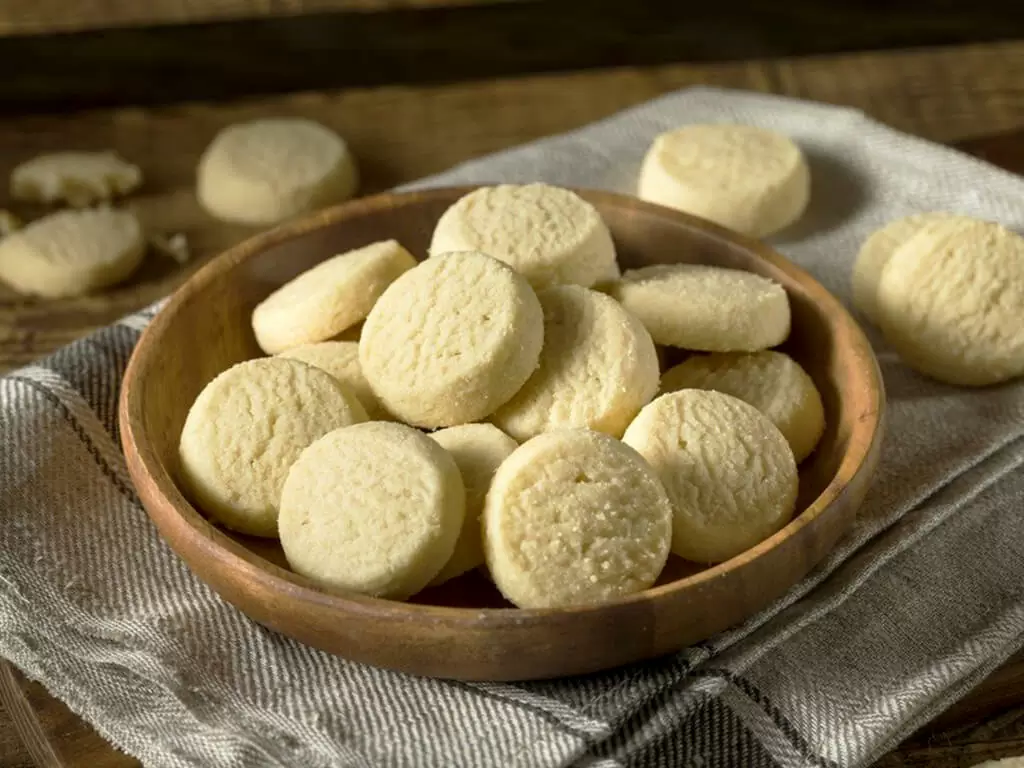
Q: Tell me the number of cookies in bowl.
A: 12